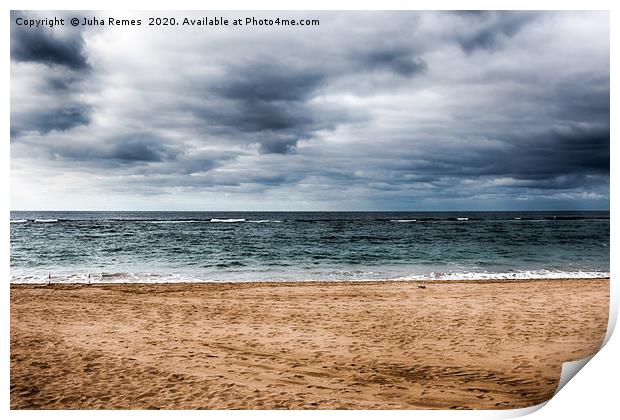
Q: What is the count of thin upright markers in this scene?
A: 2